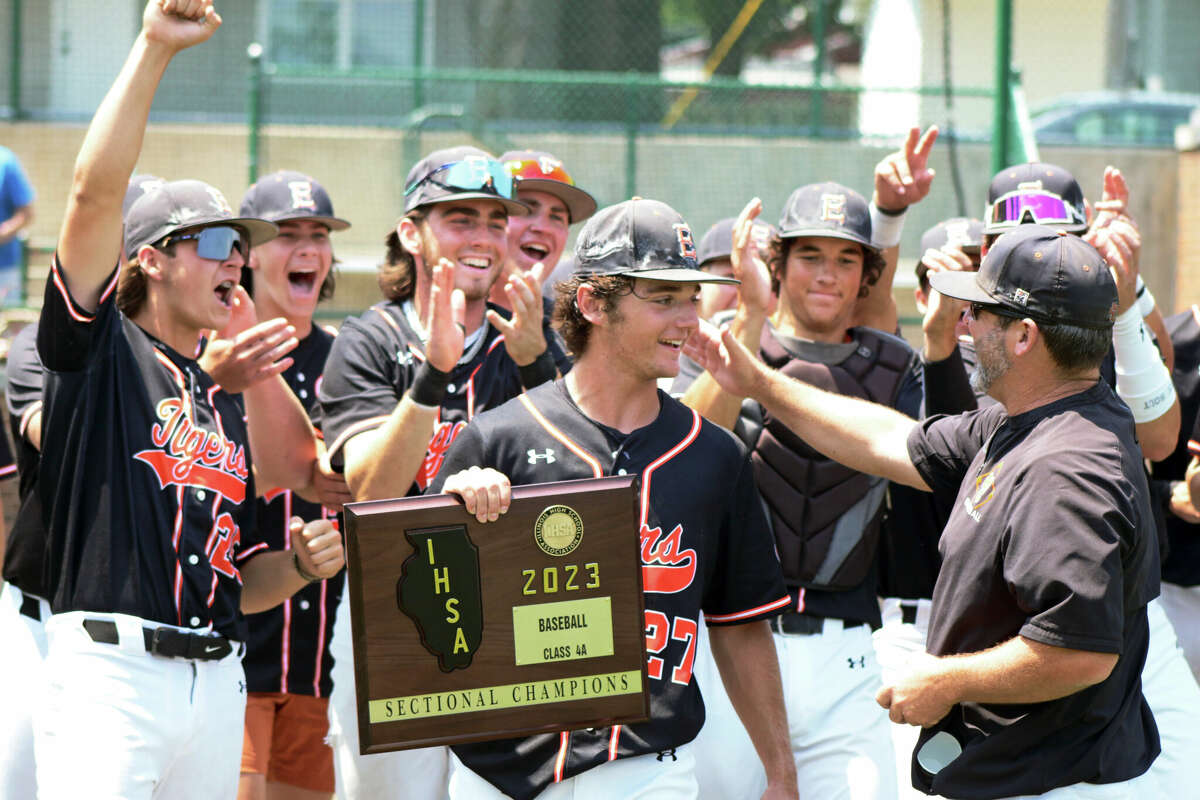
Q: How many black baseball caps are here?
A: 11